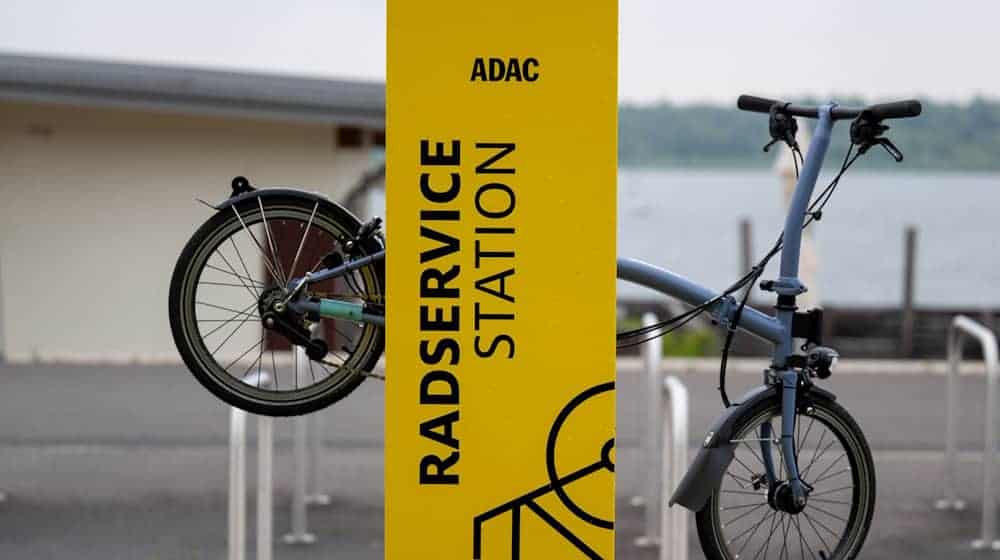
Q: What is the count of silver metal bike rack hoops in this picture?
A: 5